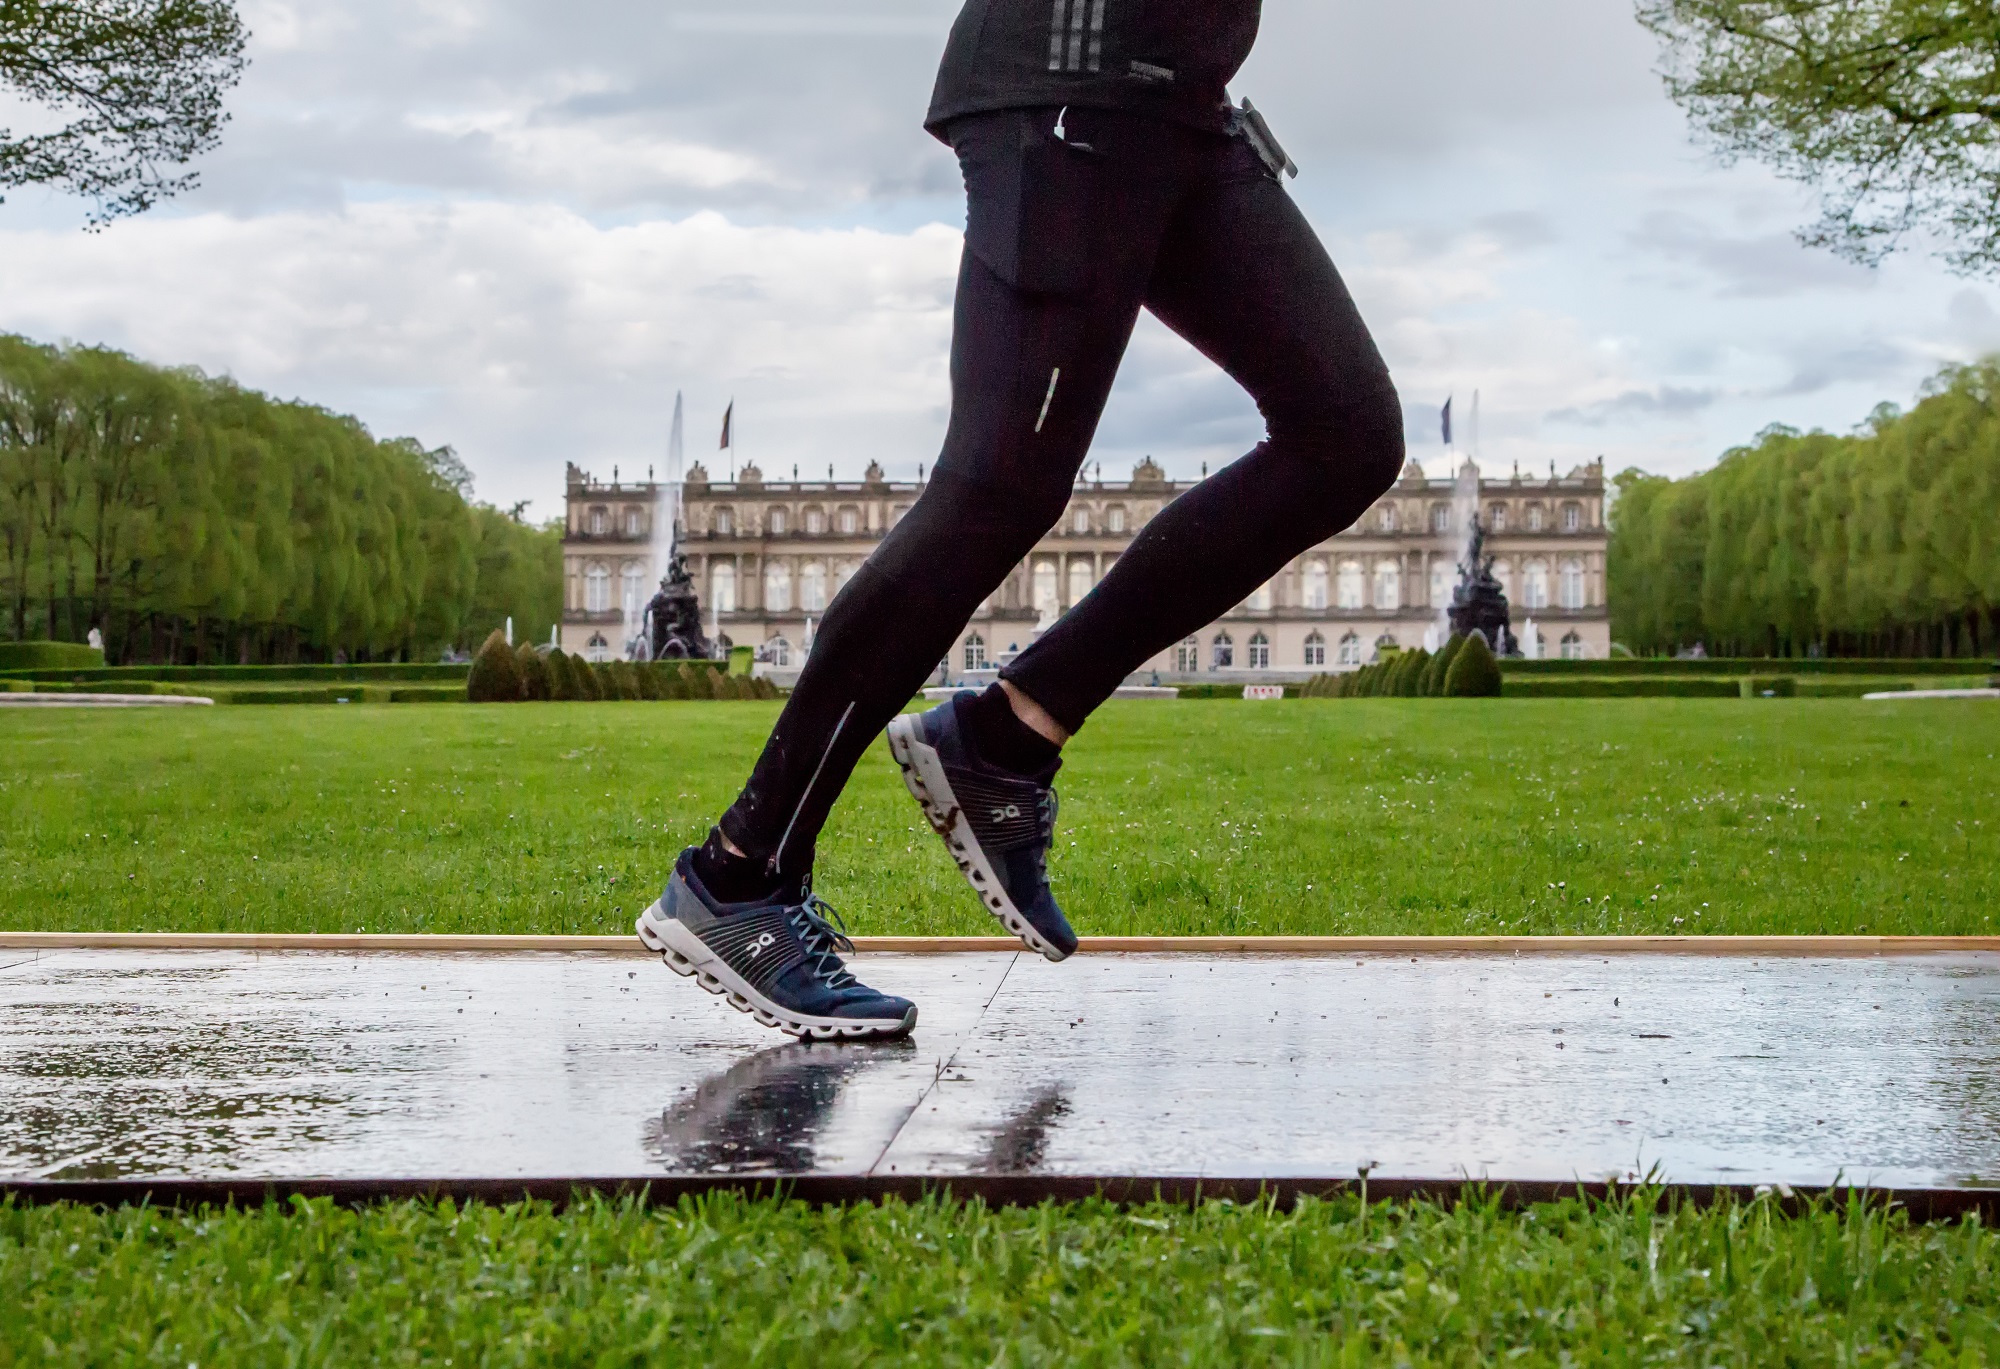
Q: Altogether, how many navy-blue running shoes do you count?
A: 2